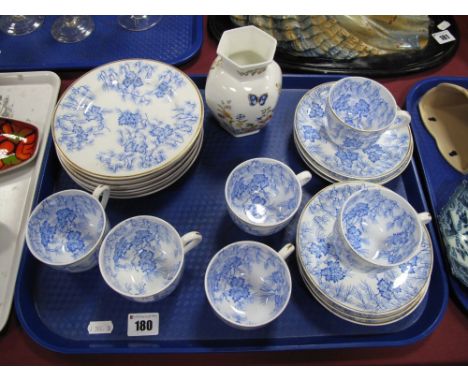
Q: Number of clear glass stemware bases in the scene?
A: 3